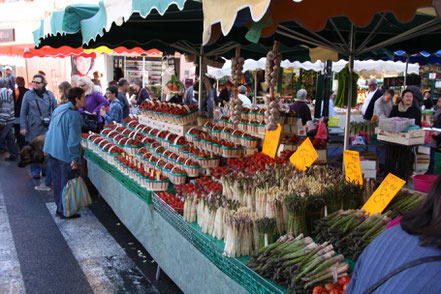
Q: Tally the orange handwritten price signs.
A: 4